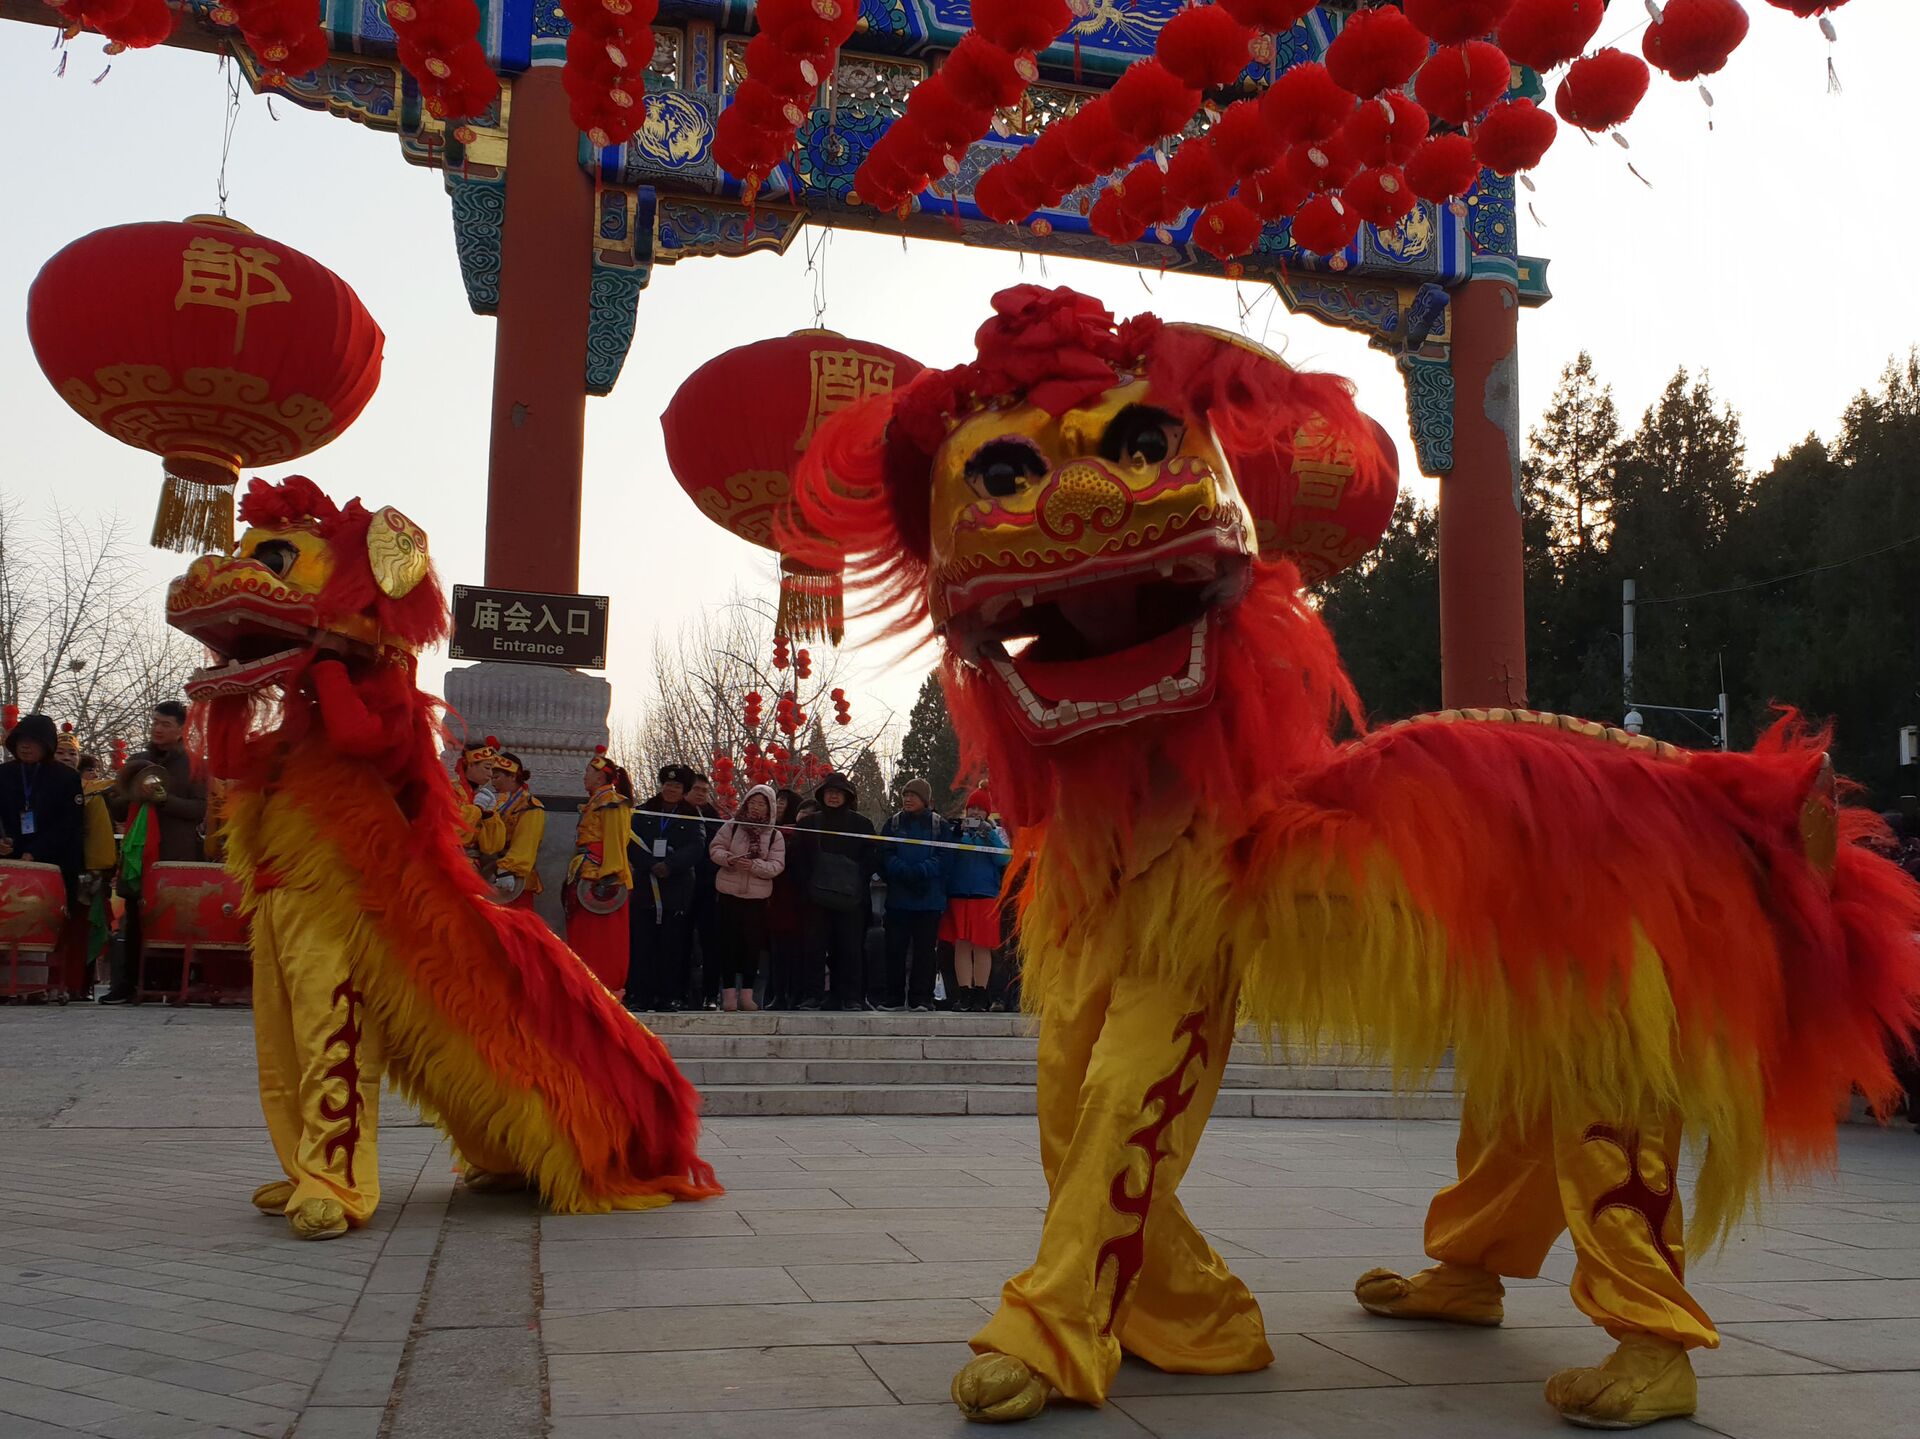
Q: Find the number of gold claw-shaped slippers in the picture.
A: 6